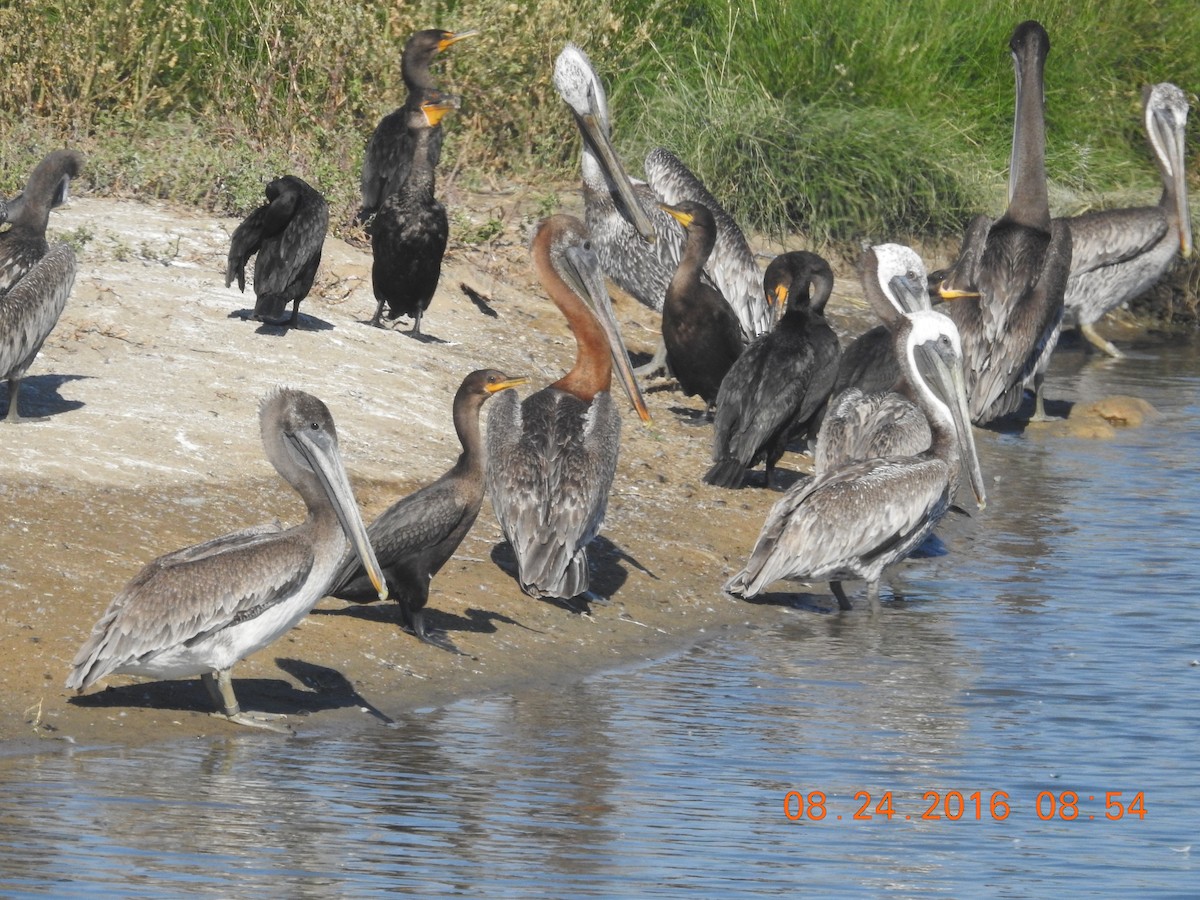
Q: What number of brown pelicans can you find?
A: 8